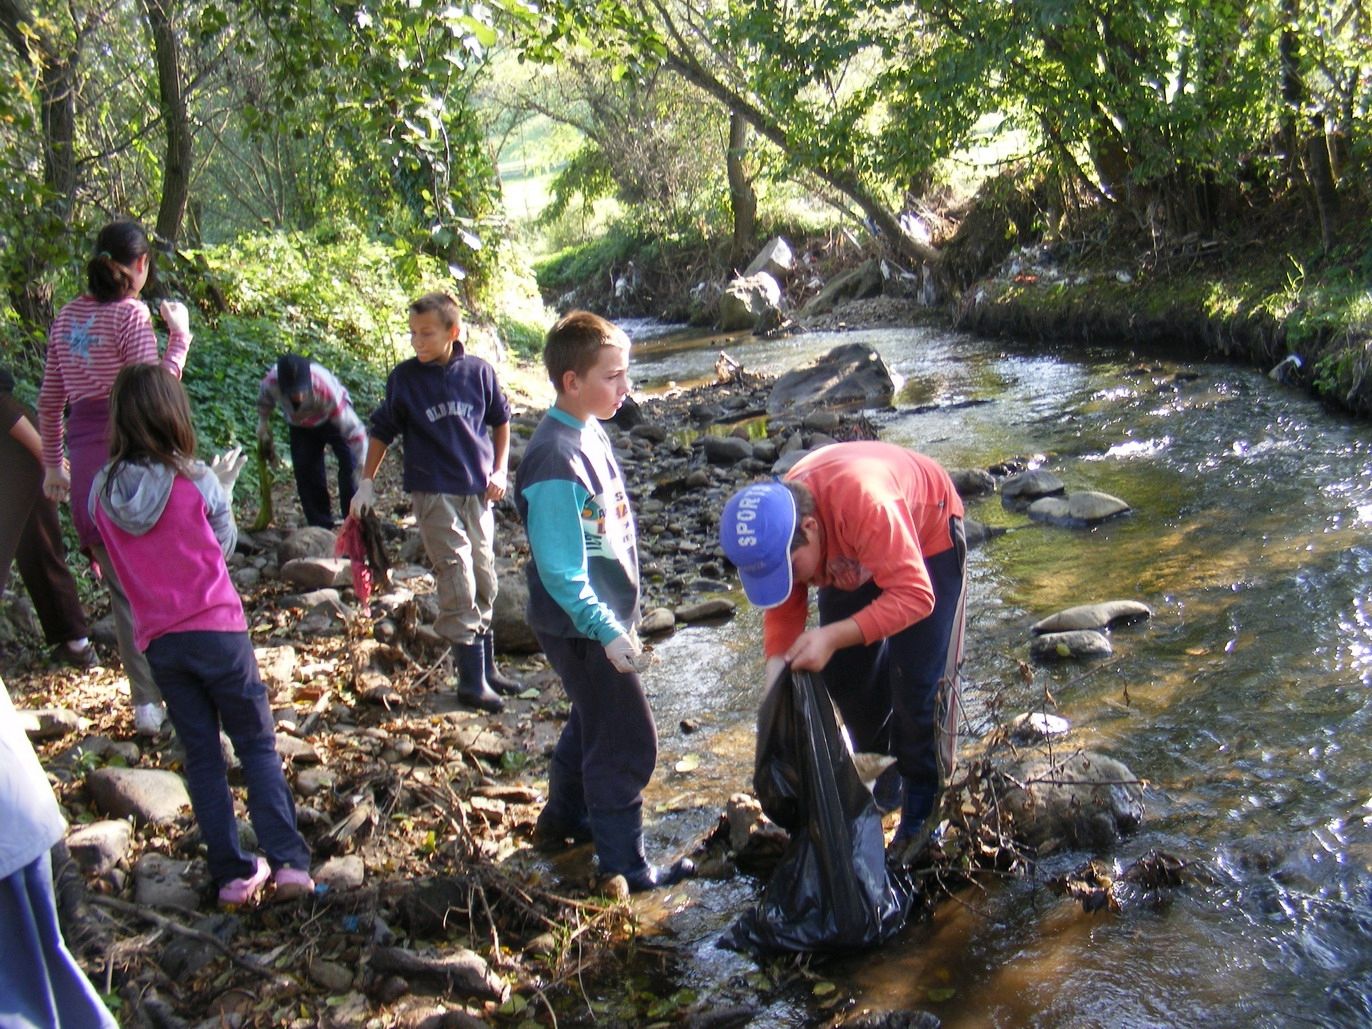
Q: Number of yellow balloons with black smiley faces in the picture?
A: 0